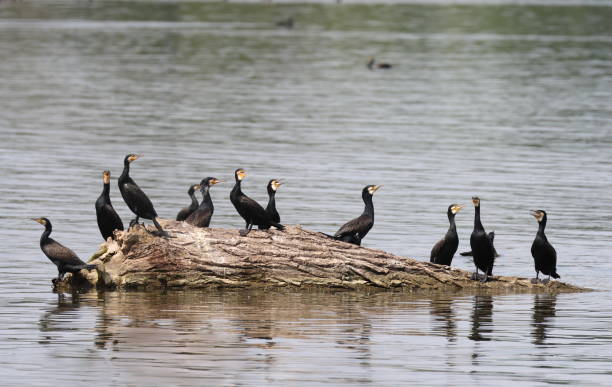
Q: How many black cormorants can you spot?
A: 11